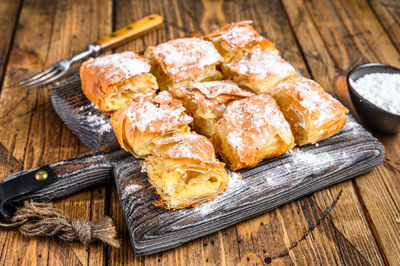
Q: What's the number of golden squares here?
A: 9